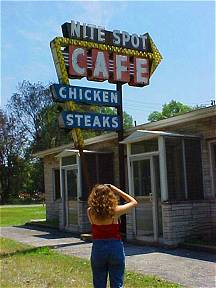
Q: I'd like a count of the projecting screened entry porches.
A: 2